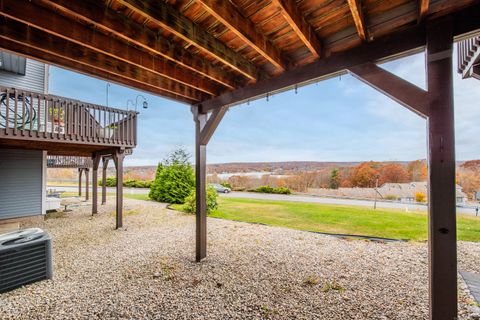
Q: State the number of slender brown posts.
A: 7